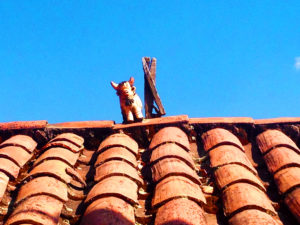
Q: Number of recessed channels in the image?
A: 5